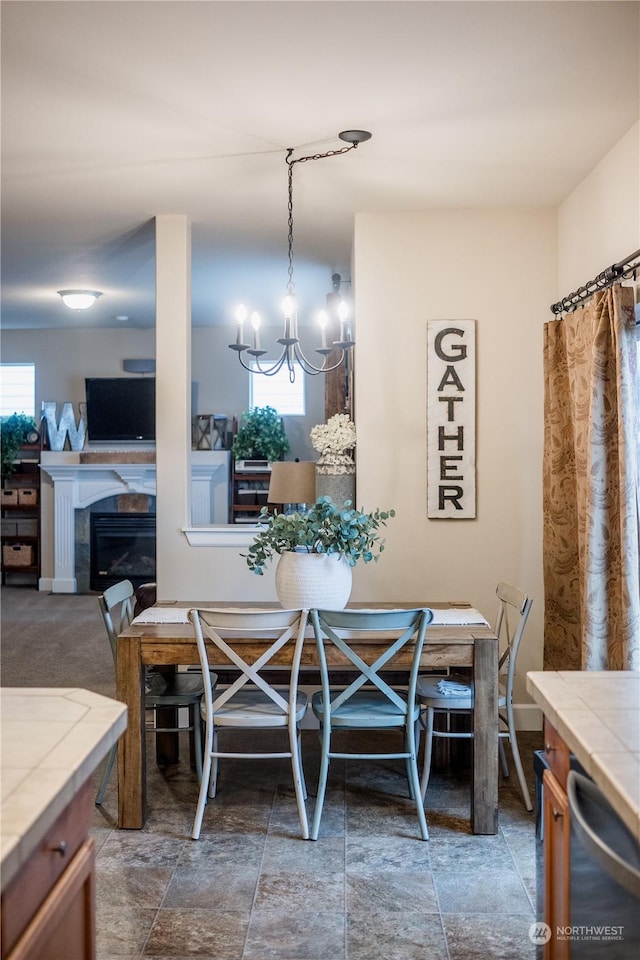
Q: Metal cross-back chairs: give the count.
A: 4